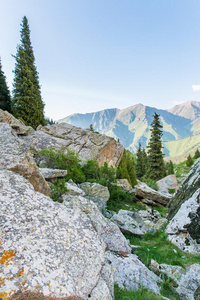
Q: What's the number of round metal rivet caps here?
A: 0